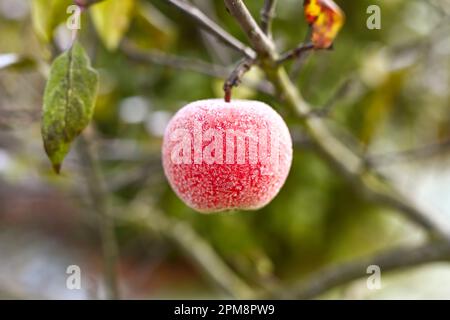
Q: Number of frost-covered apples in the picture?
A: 1